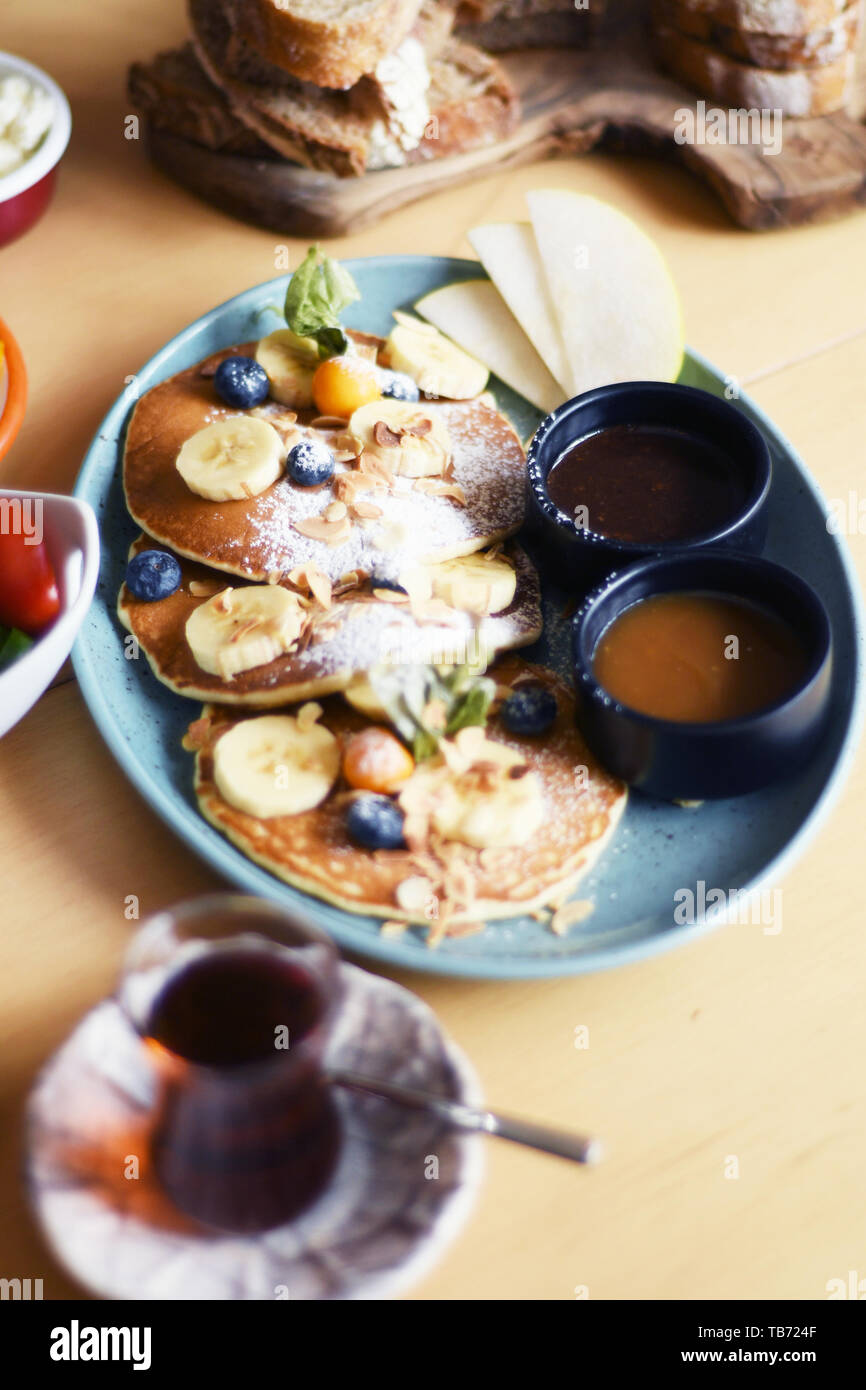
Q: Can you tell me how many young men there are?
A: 0